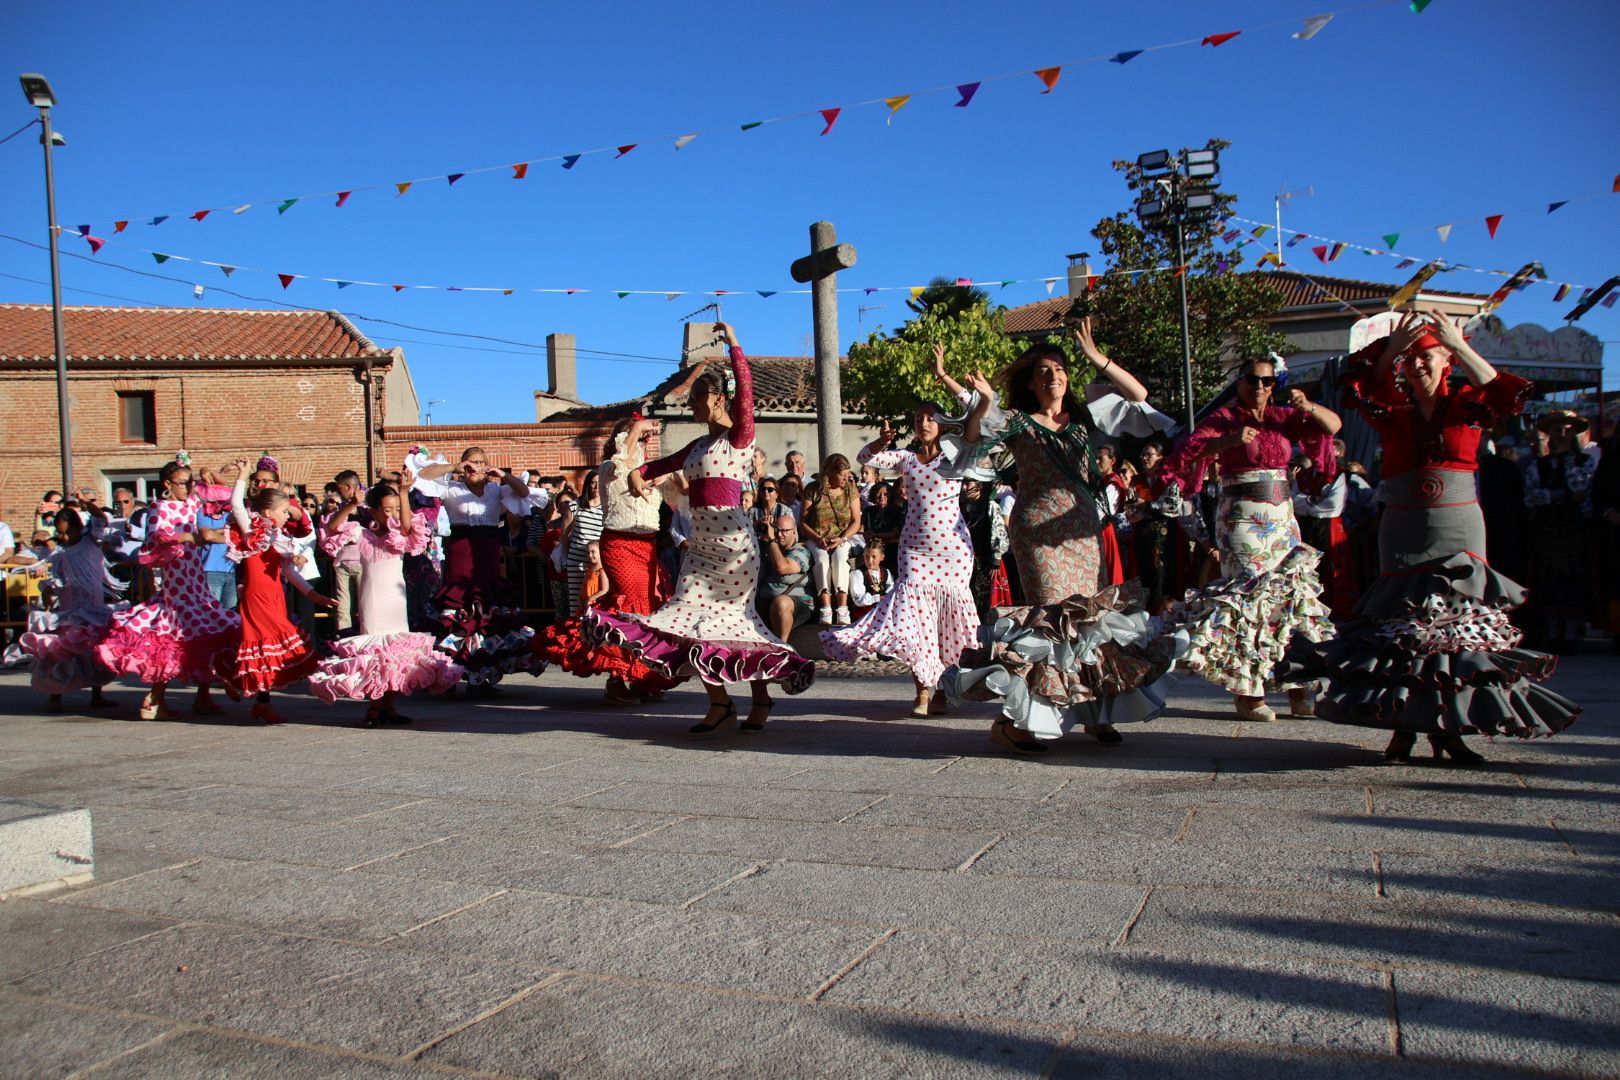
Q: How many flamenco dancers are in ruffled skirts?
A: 11